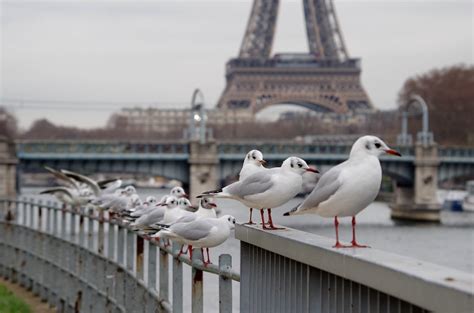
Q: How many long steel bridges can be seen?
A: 1